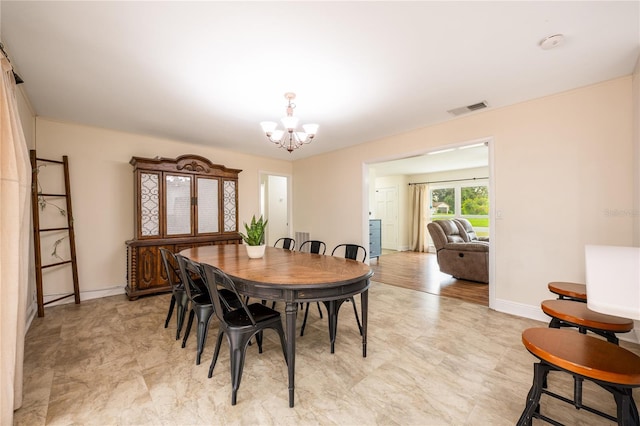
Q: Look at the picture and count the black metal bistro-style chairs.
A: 6